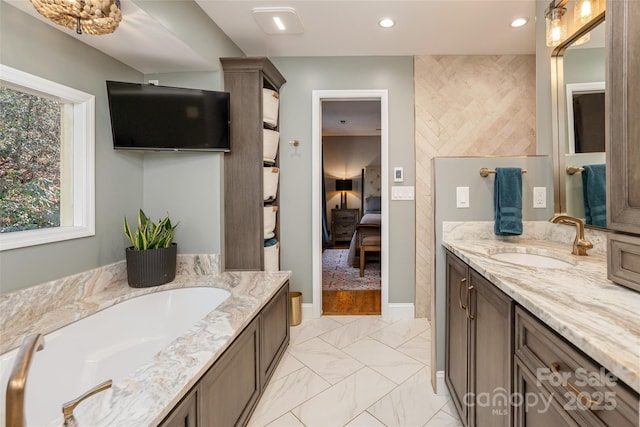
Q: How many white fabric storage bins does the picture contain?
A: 5